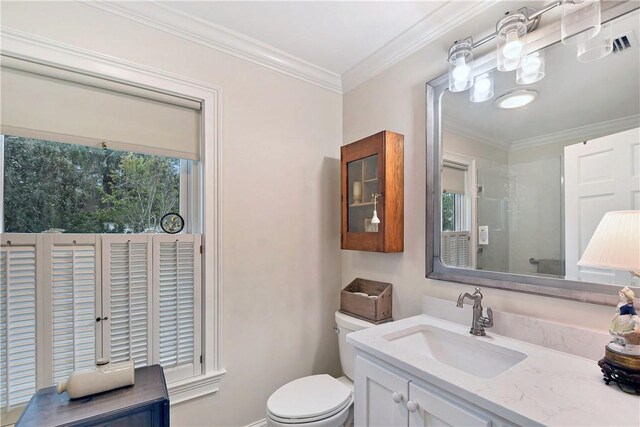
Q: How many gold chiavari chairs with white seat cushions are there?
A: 0